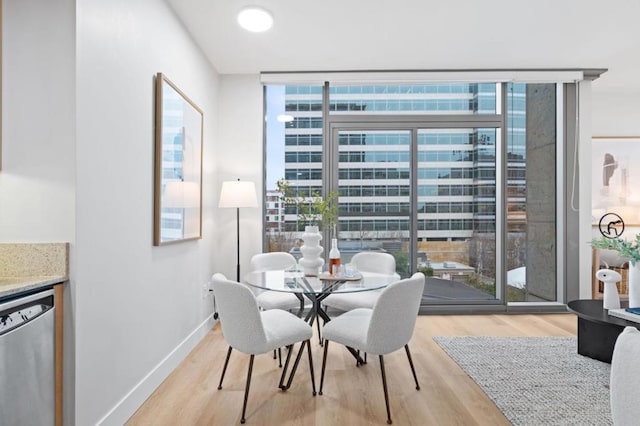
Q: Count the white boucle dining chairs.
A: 4